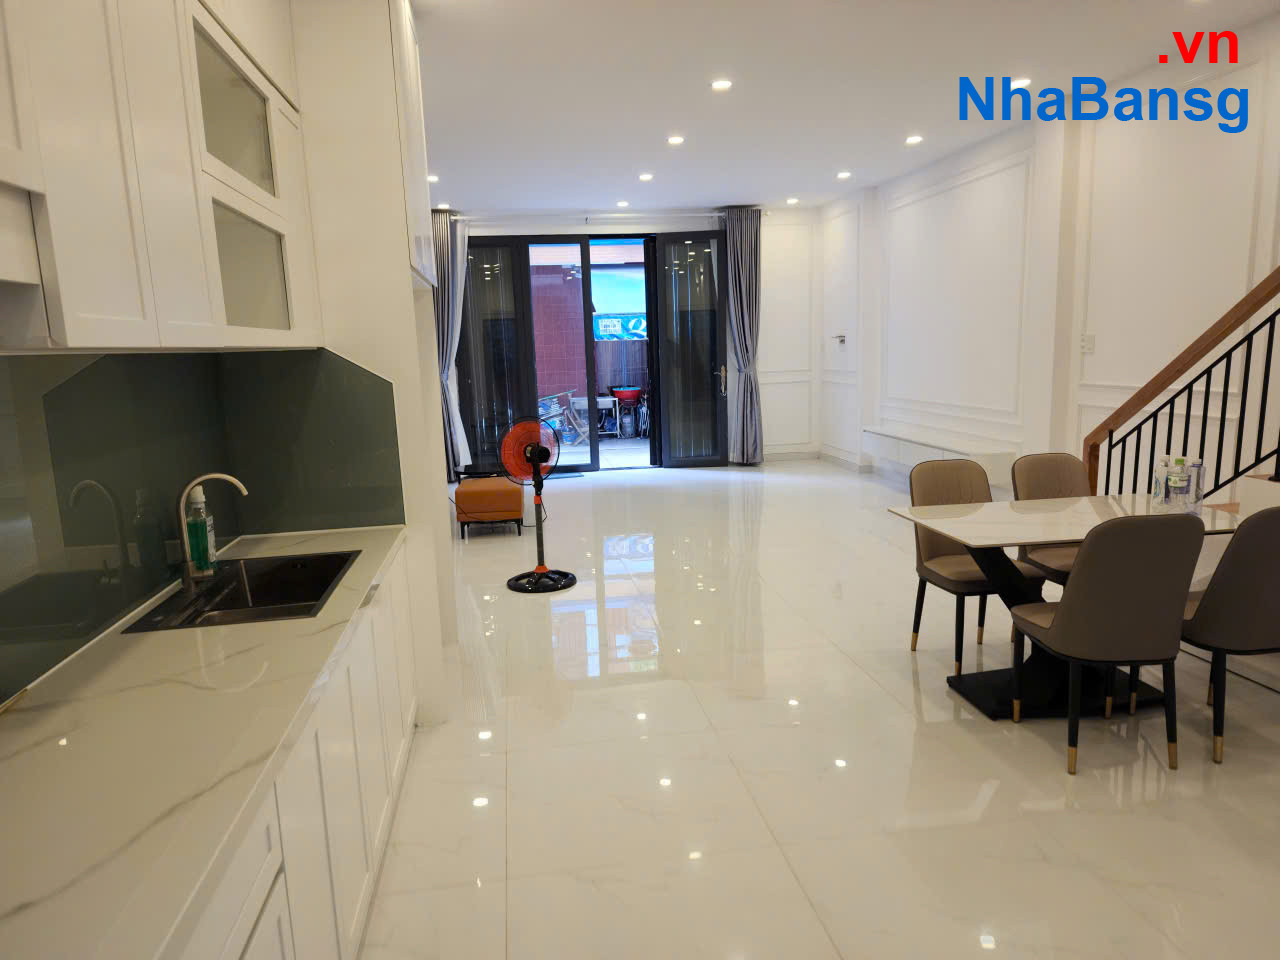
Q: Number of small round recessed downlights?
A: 10